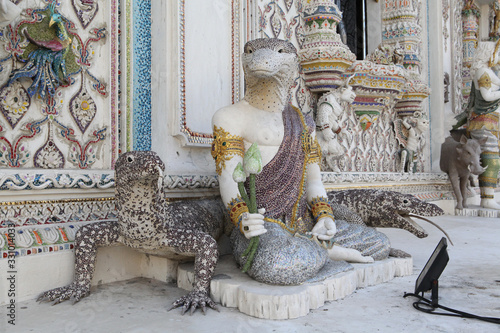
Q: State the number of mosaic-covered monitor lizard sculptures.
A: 2